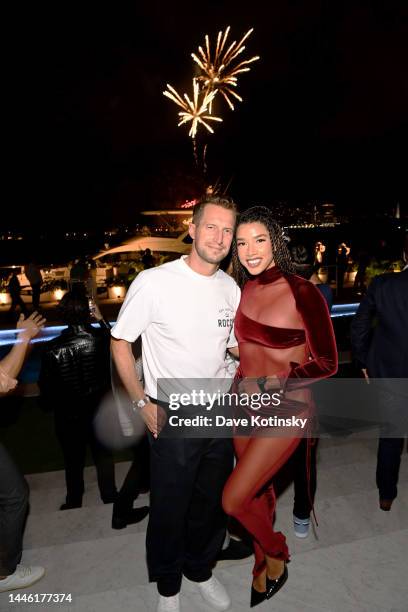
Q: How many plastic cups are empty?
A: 0